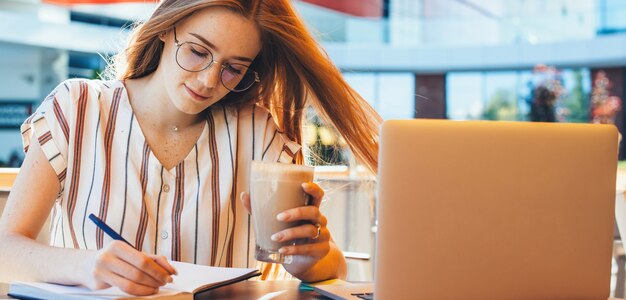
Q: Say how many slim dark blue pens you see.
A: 1